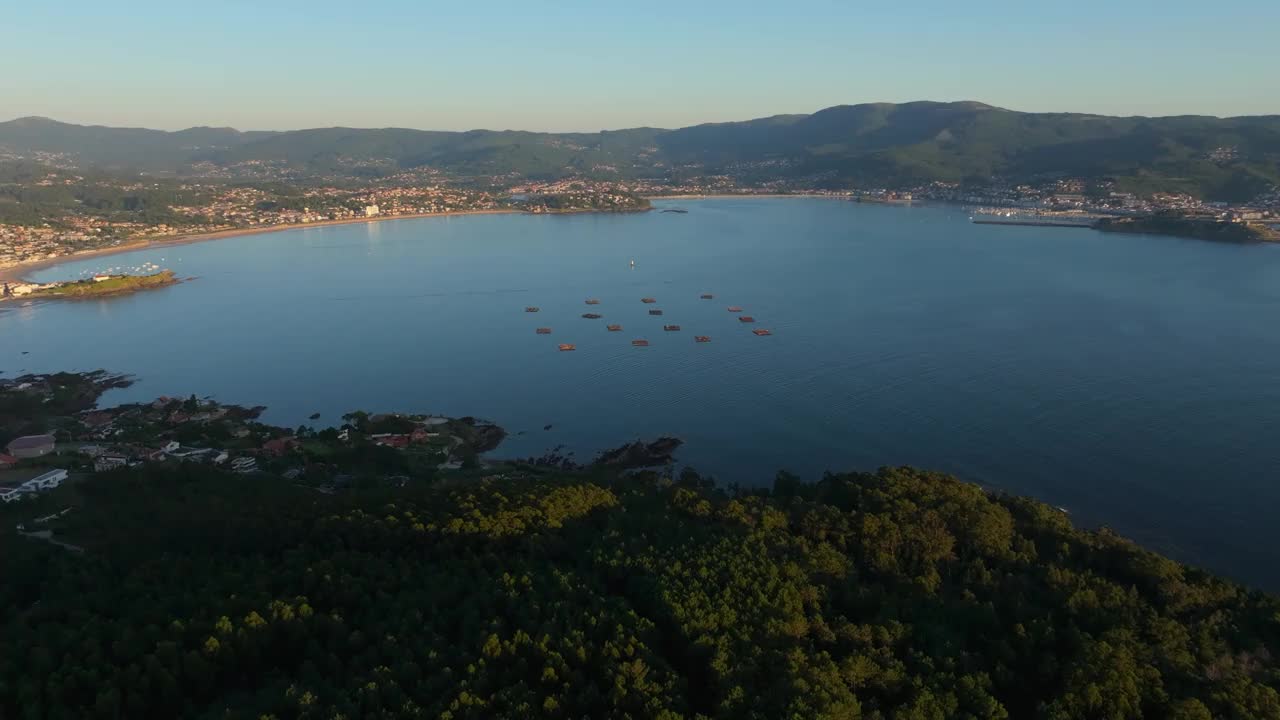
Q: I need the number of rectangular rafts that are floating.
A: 15